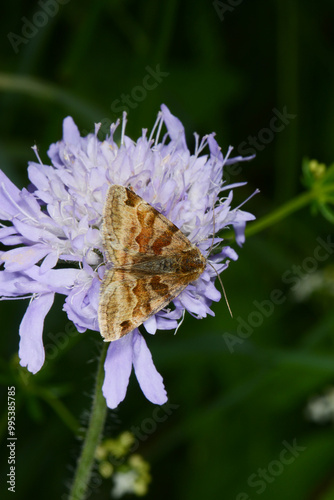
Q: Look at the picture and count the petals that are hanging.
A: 3